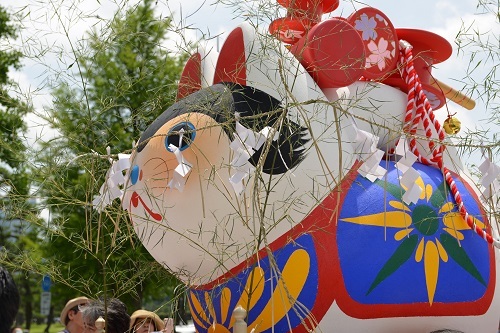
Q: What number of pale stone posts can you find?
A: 2